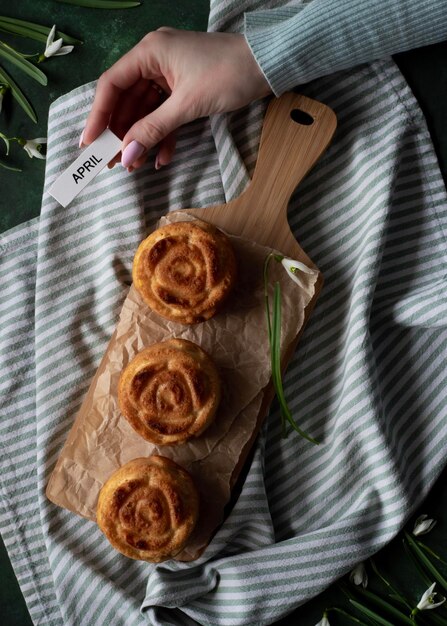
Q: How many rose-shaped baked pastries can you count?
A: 3